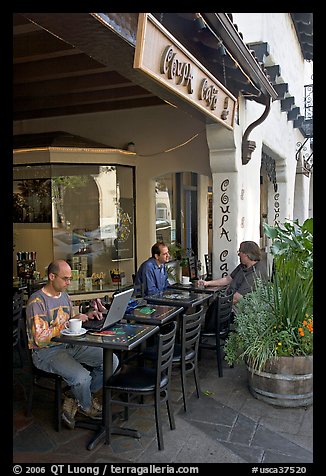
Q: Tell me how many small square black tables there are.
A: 4